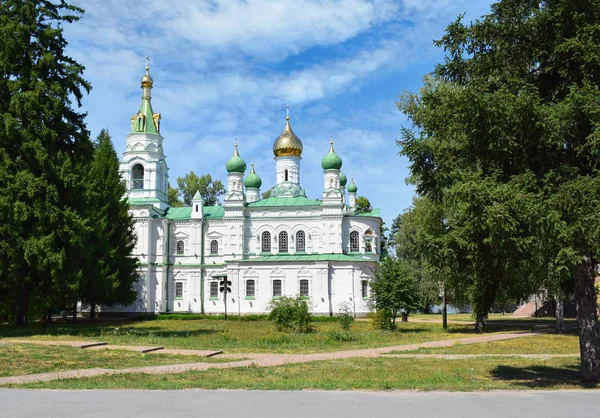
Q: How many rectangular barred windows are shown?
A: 6